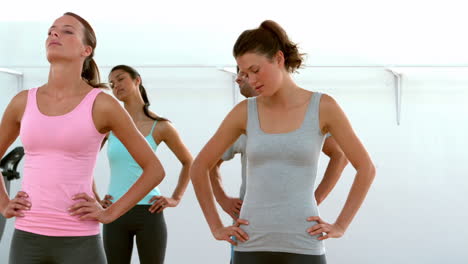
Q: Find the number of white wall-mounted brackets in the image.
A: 3